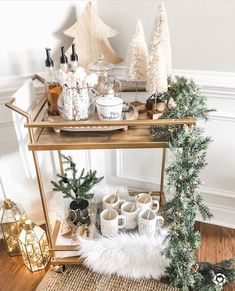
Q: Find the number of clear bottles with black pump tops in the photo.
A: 3